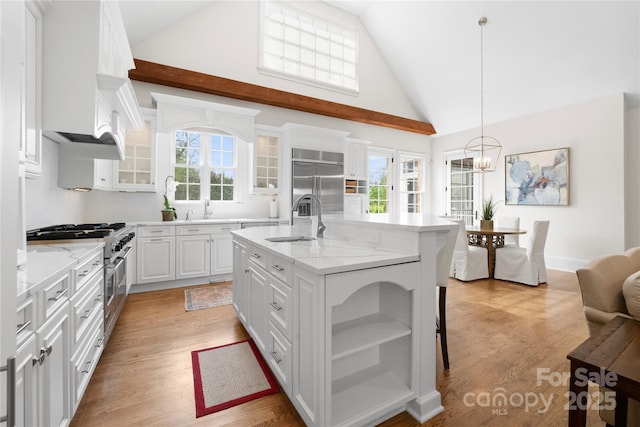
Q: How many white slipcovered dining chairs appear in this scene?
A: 3